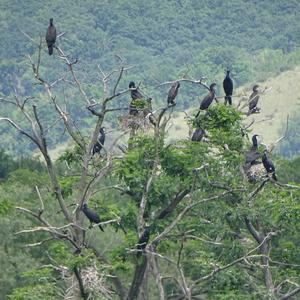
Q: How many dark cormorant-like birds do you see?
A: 12